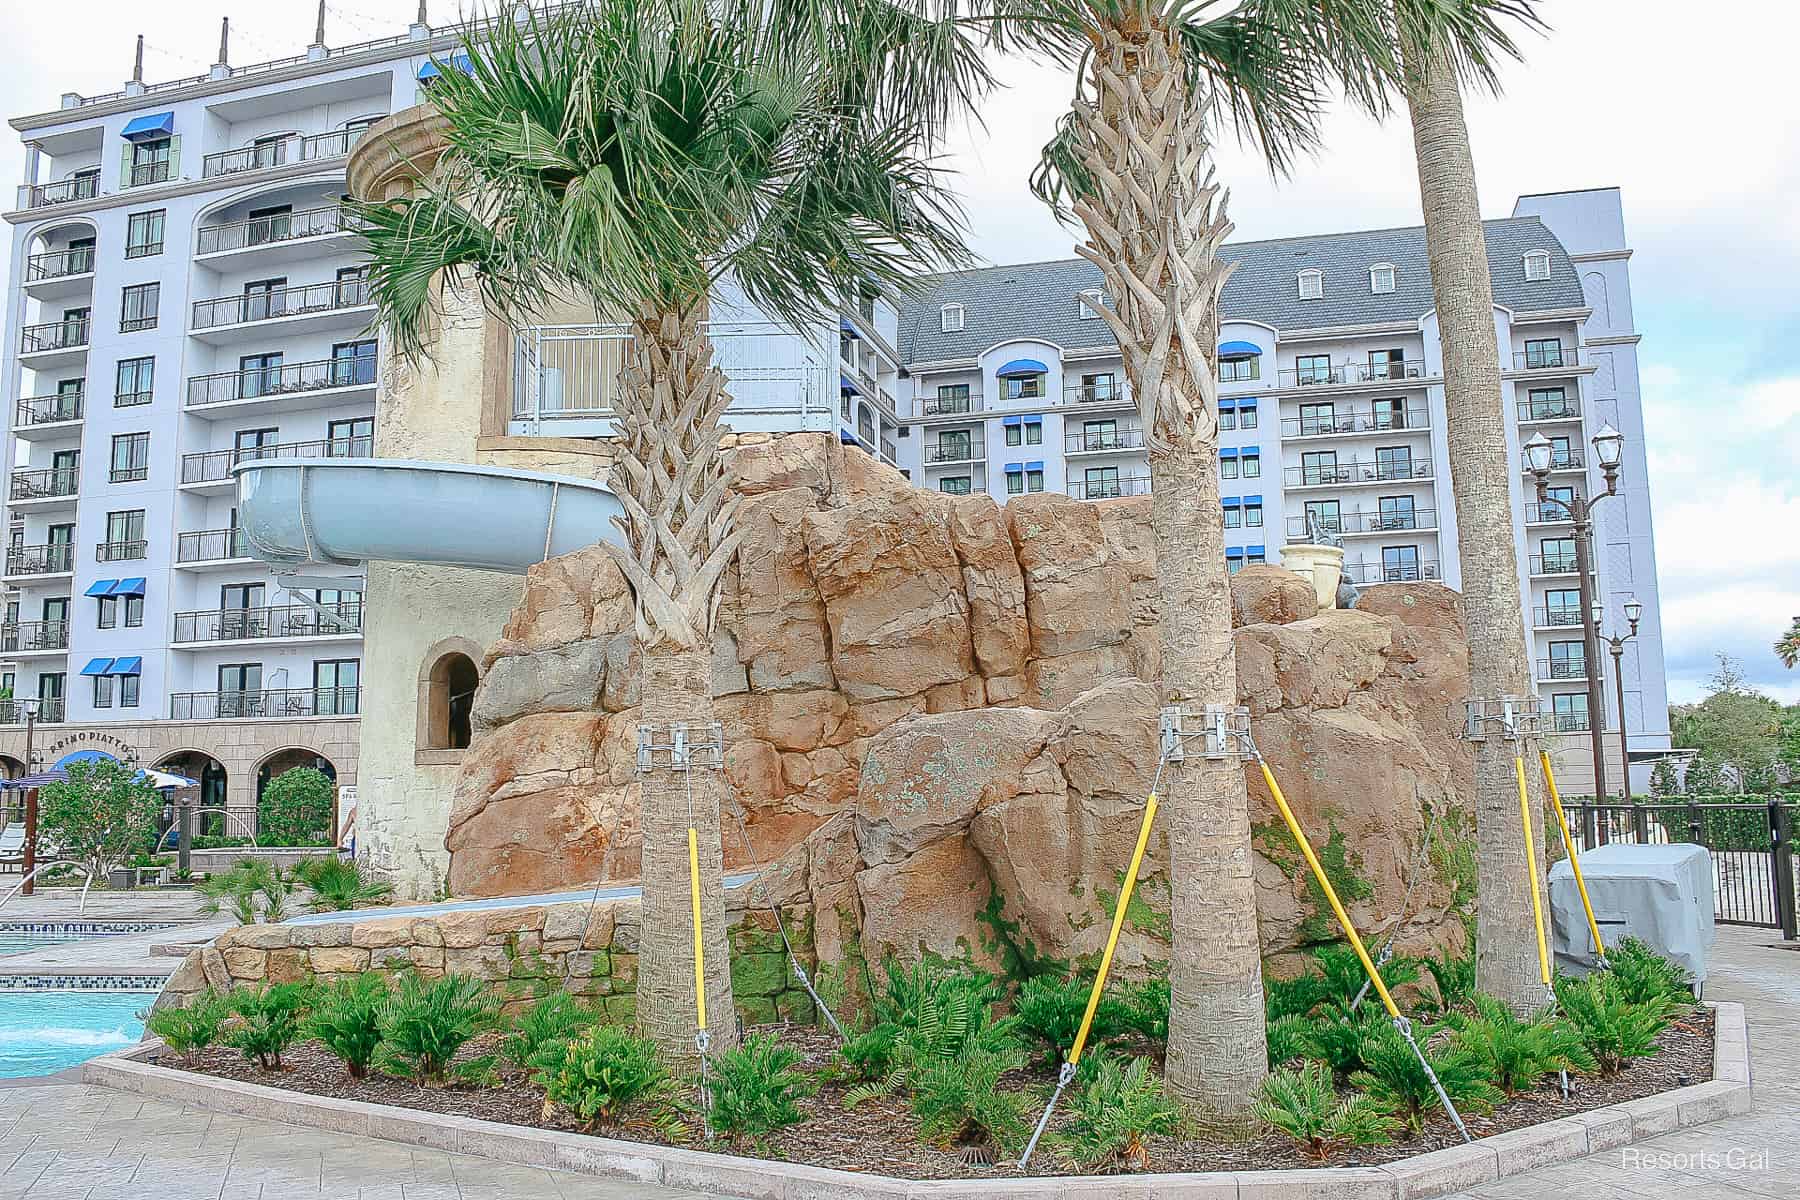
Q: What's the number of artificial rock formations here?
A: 1